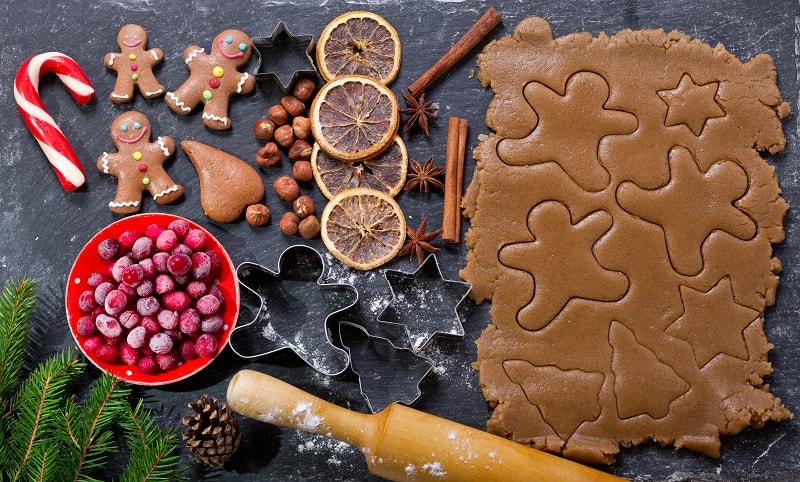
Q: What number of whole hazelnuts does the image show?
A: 14